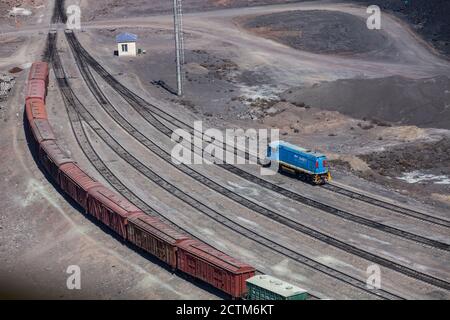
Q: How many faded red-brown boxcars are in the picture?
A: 9